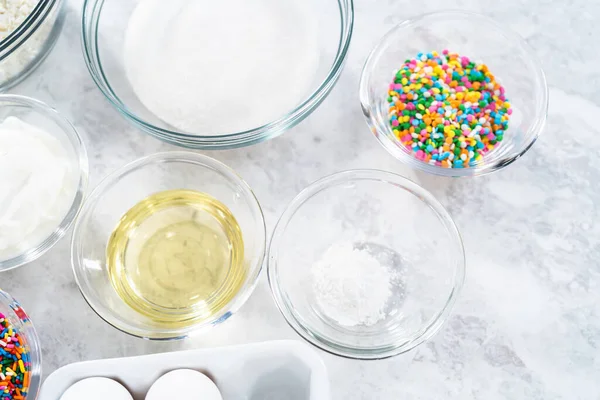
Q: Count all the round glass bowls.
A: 7